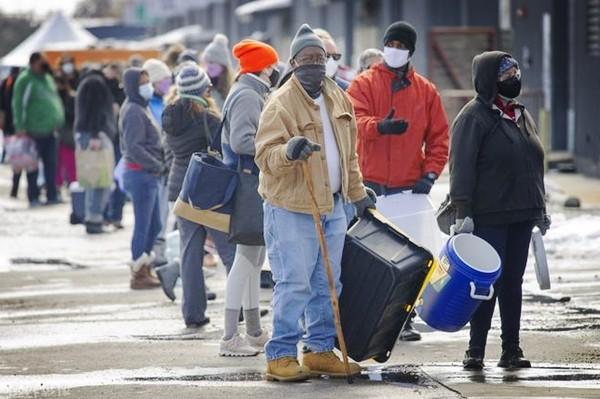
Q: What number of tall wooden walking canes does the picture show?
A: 1